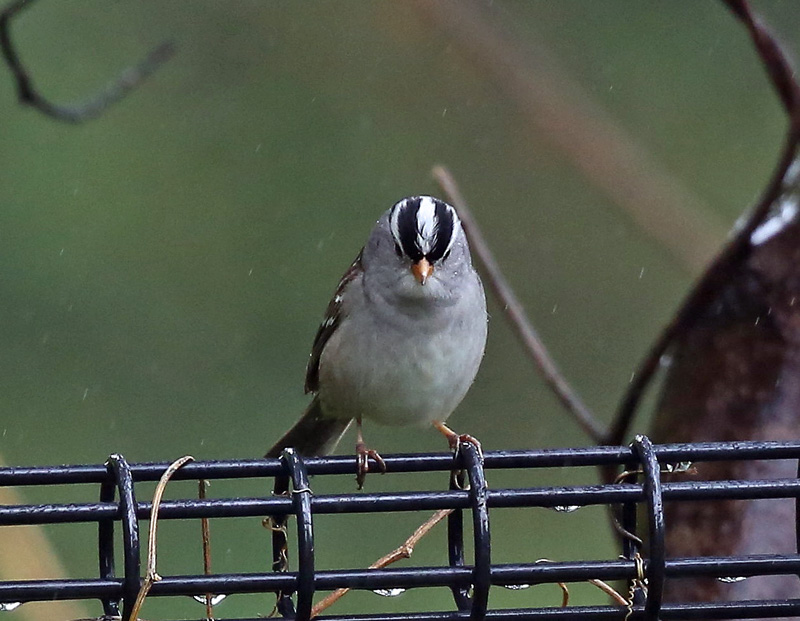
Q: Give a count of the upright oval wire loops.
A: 4